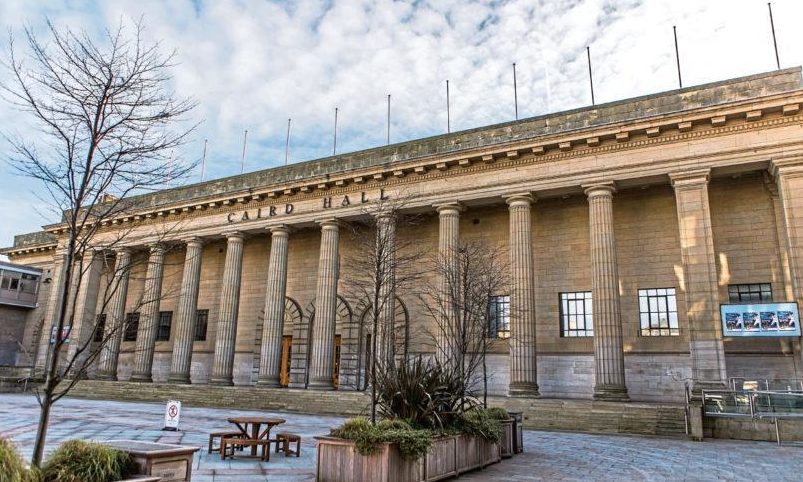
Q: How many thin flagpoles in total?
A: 11